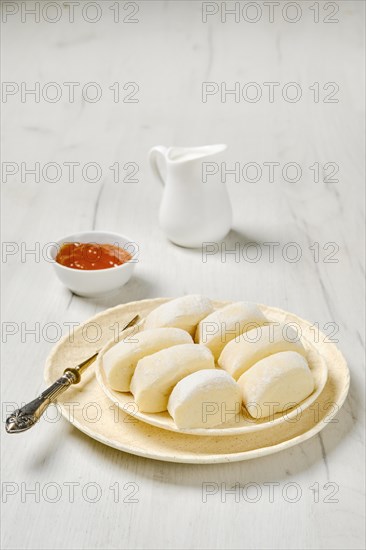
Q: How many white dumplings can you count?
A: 7